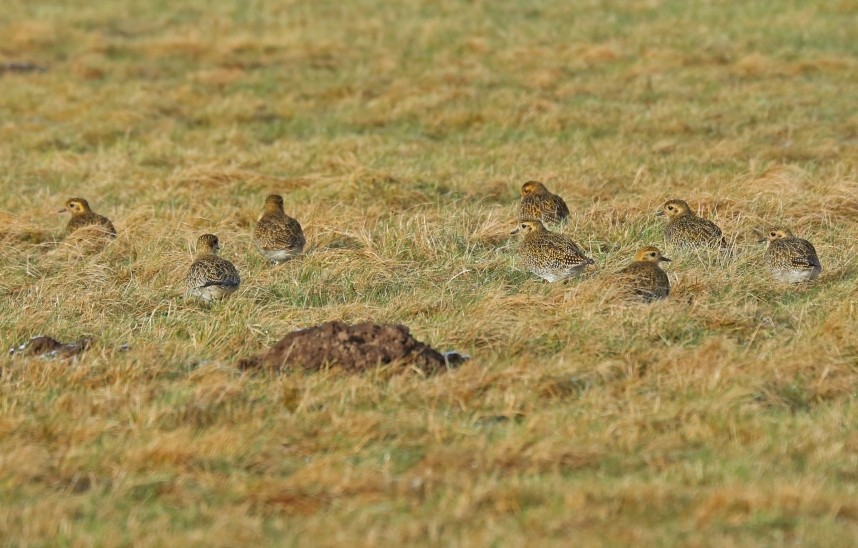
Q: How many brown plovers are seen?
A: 8